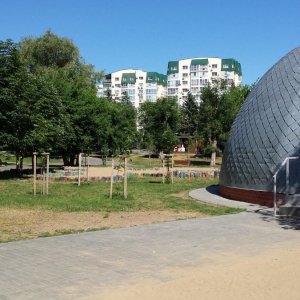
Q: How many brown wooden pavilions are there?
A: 1